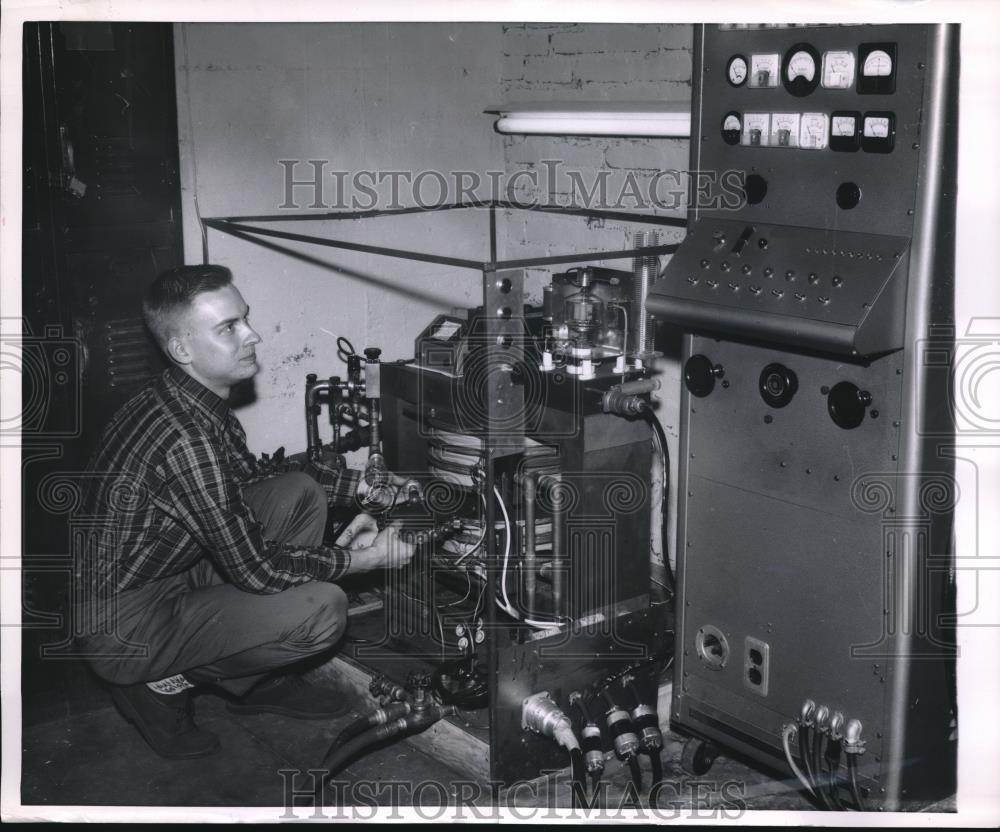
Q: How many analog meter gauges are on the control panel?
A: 11